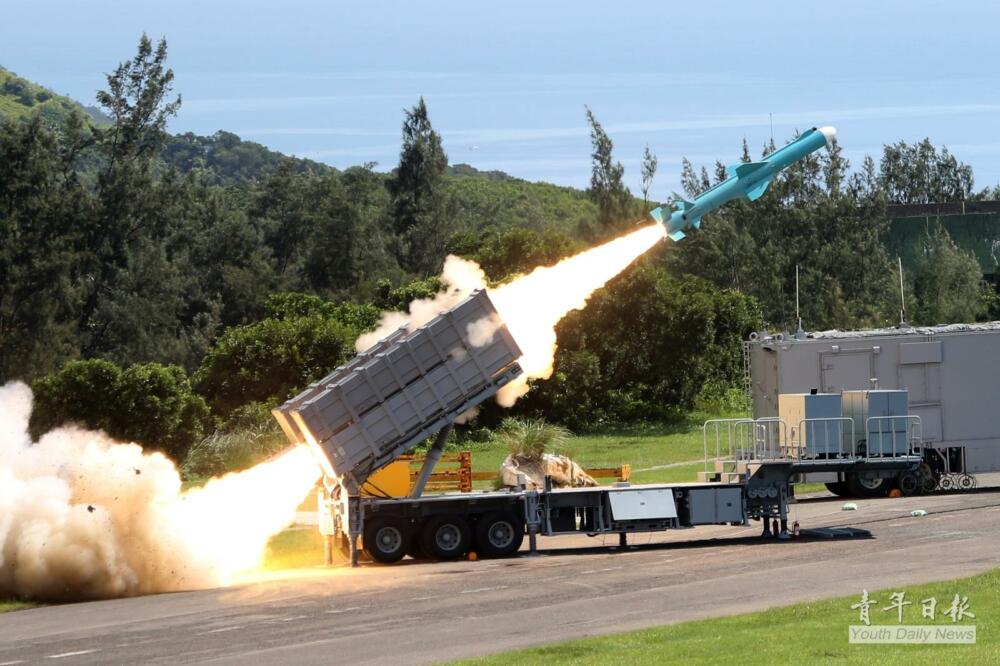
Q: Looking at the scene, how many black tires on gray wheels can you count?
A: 4